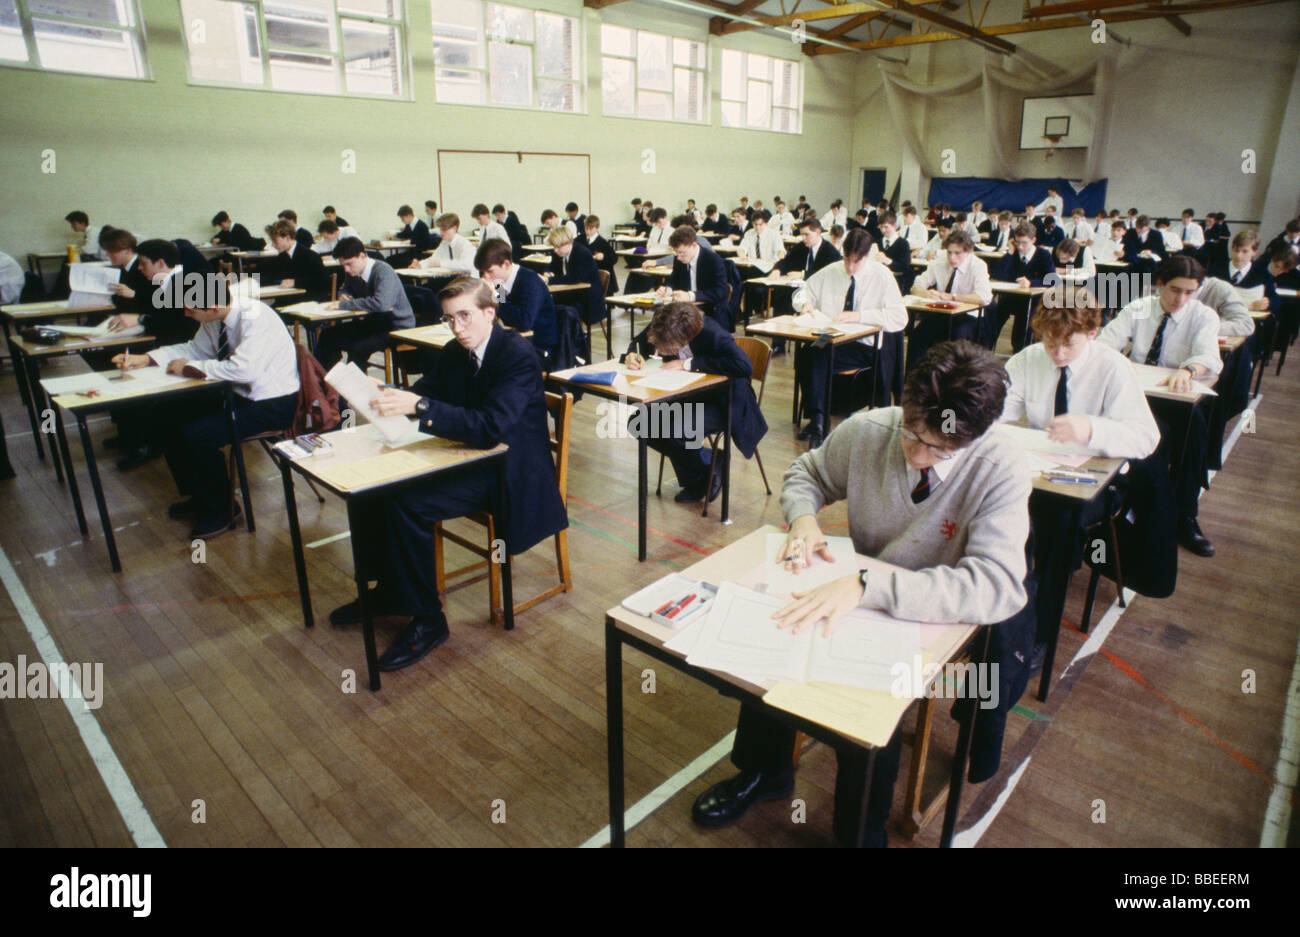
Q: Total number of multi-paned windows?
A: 5